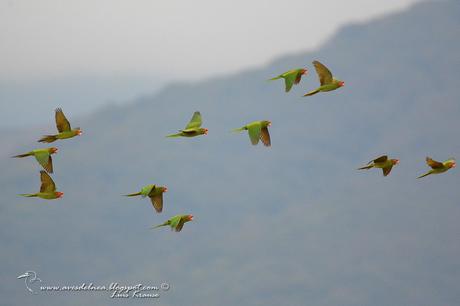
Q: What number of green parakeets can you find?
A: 11